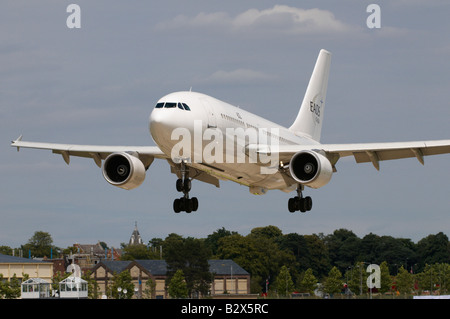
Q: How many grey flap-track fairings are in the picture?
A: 4